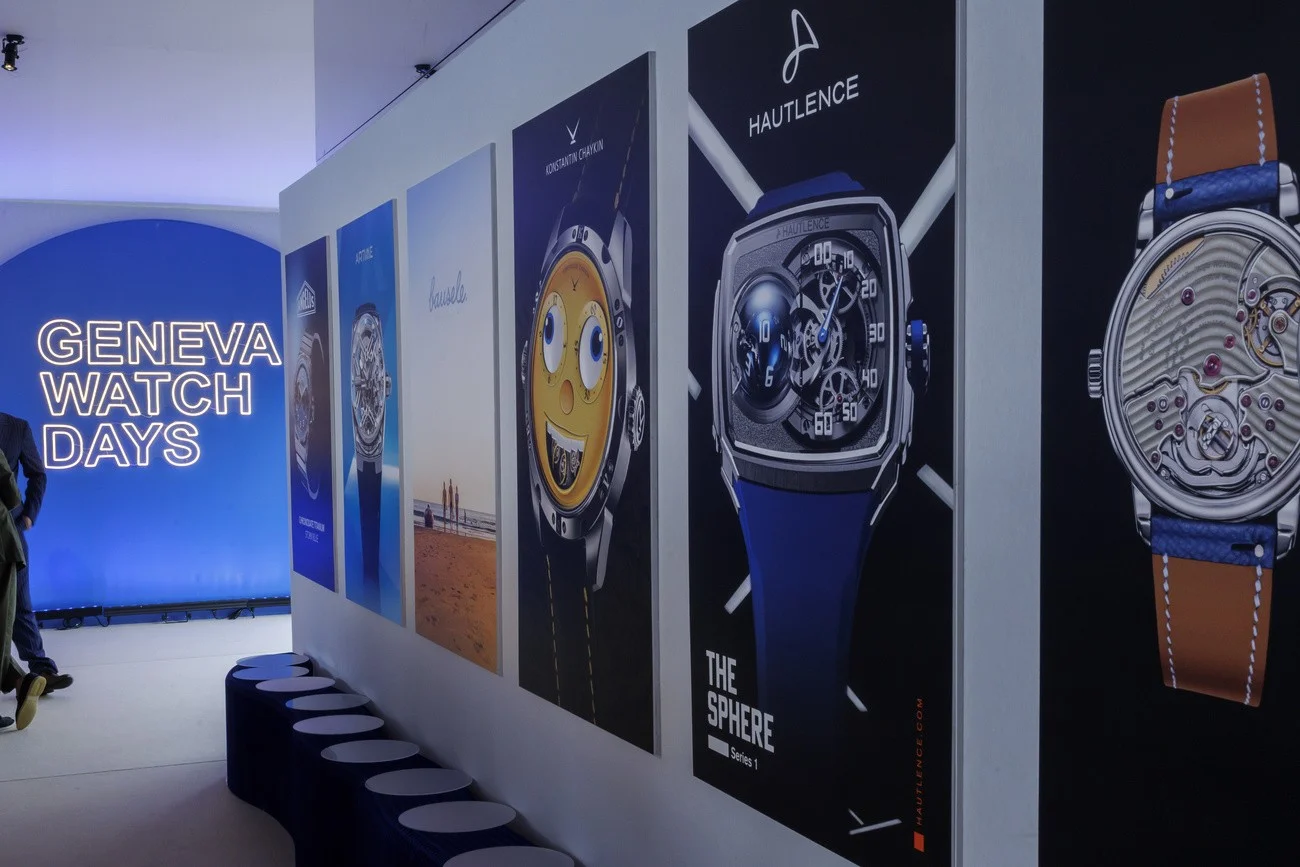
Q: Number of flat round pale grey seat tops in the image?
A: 9